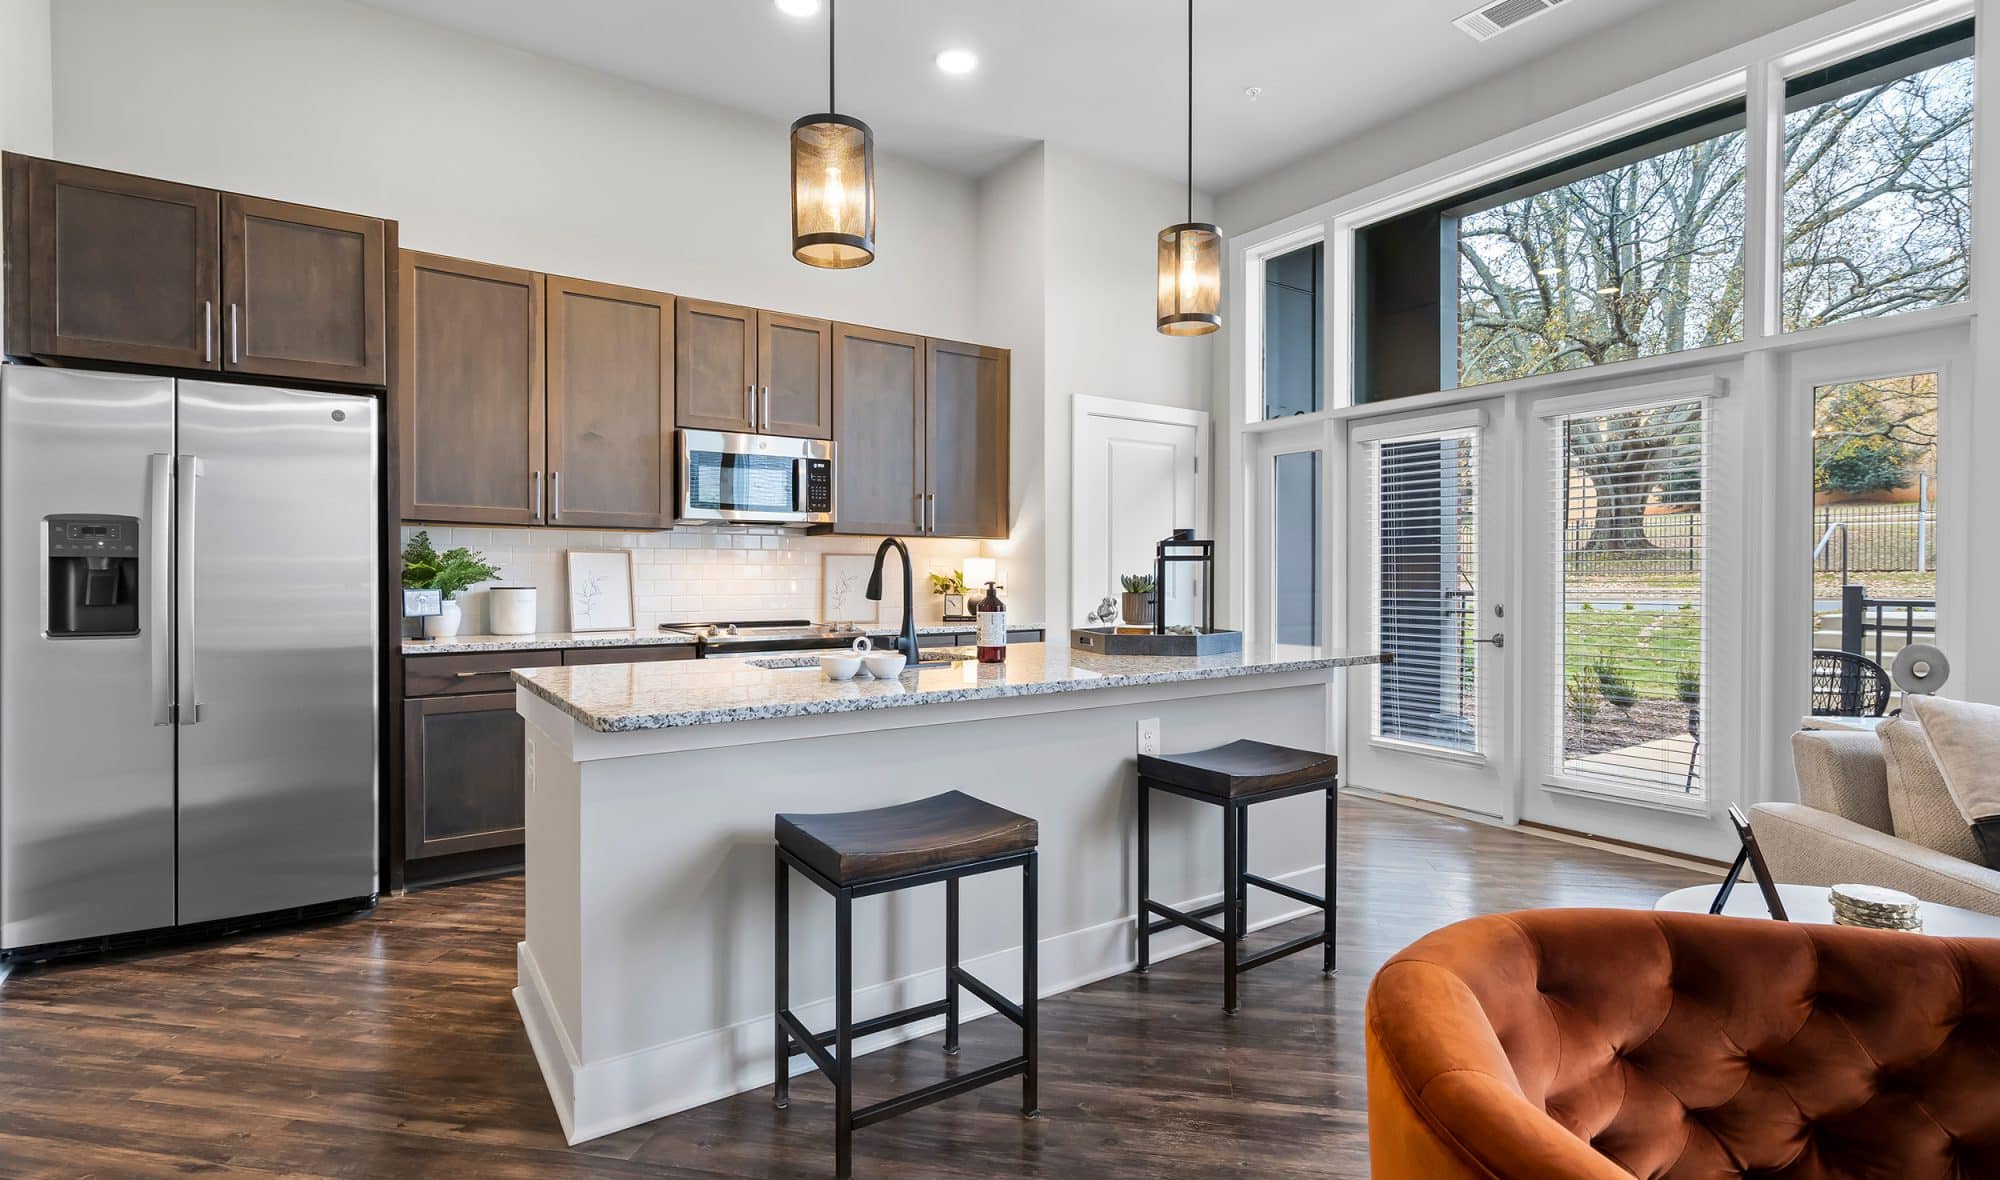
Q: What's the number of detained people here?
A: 0